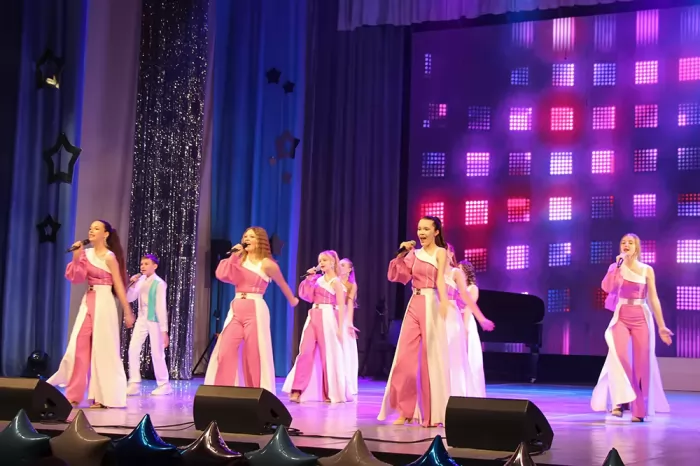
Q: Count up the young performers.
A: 9